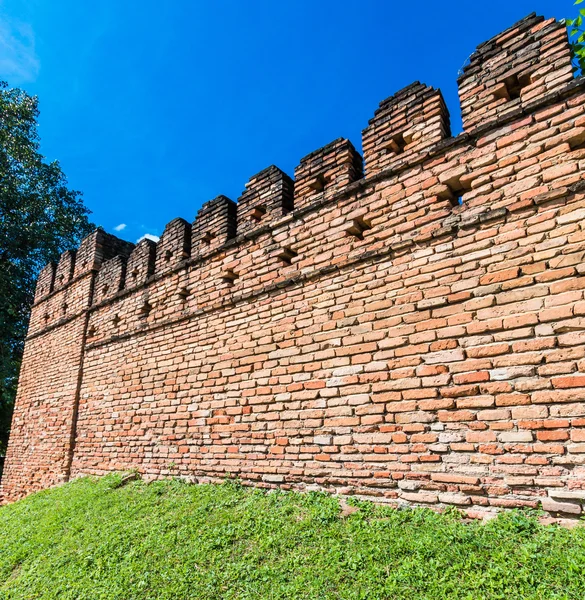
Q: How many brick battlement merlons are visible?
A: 11